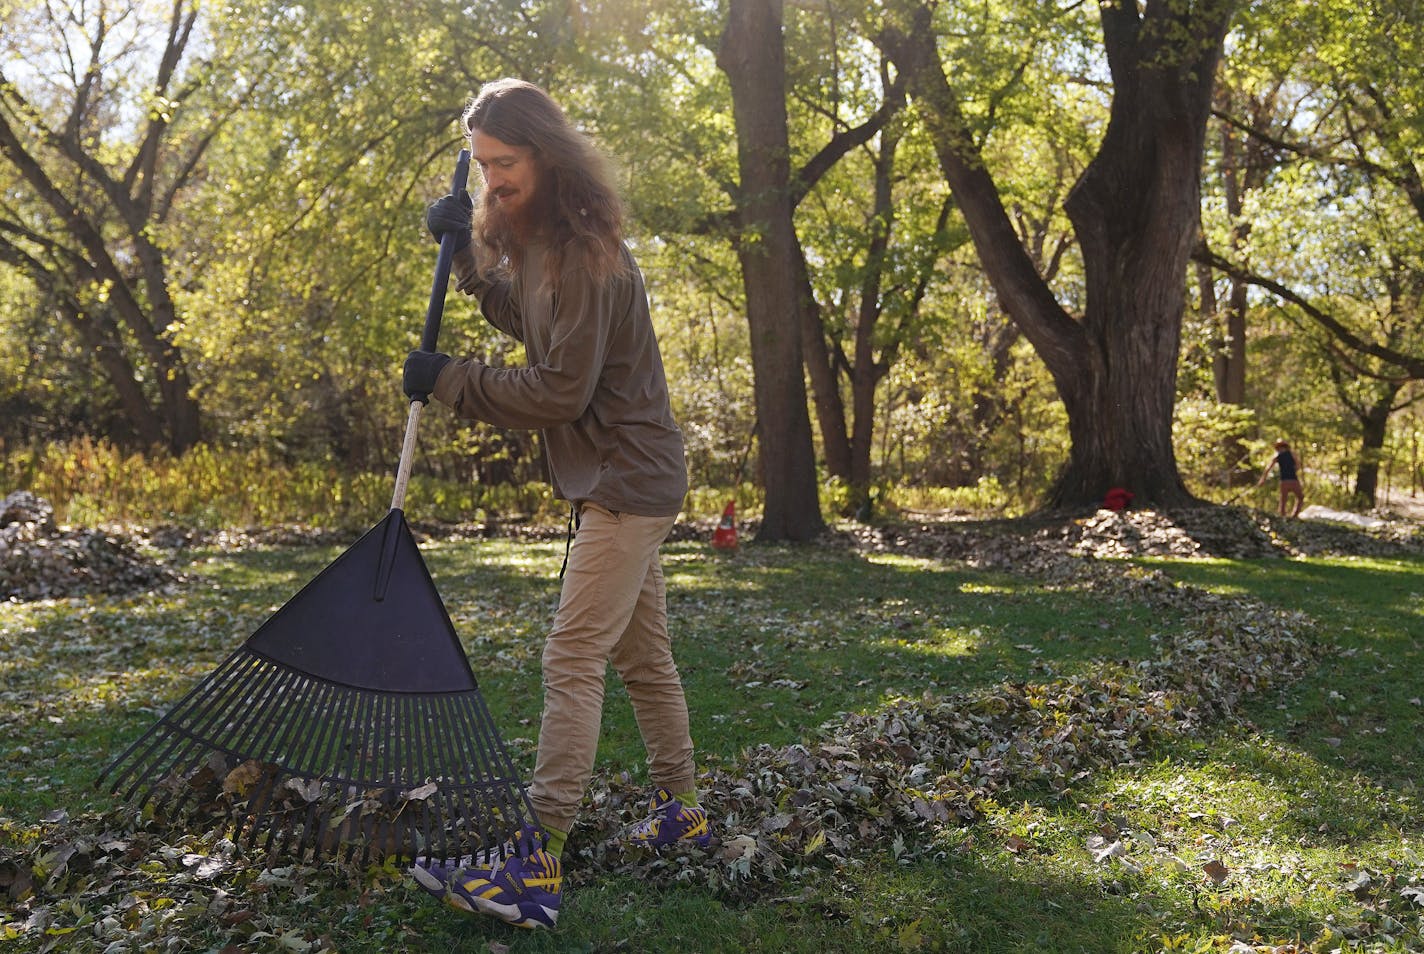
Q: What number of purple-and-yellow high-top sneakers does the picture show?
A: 2